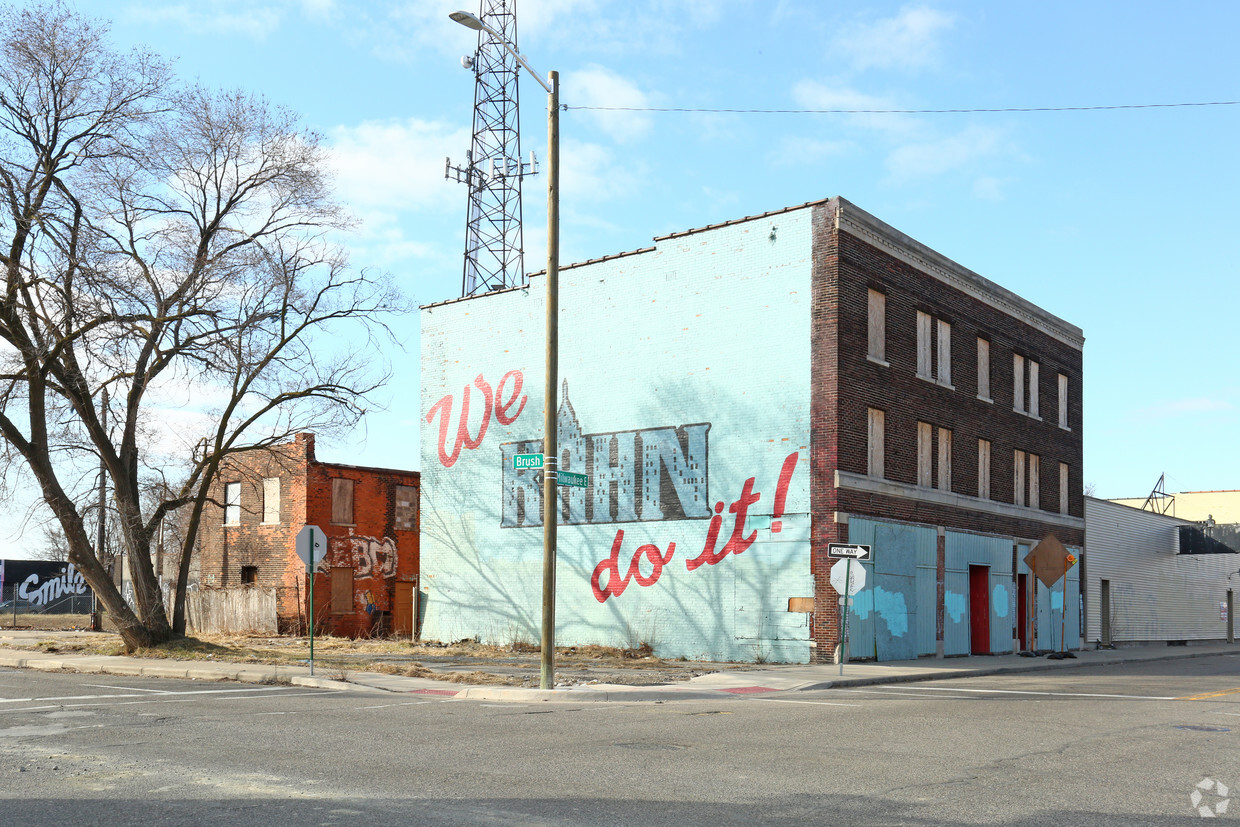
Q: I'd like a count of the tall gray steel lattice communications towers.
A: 1